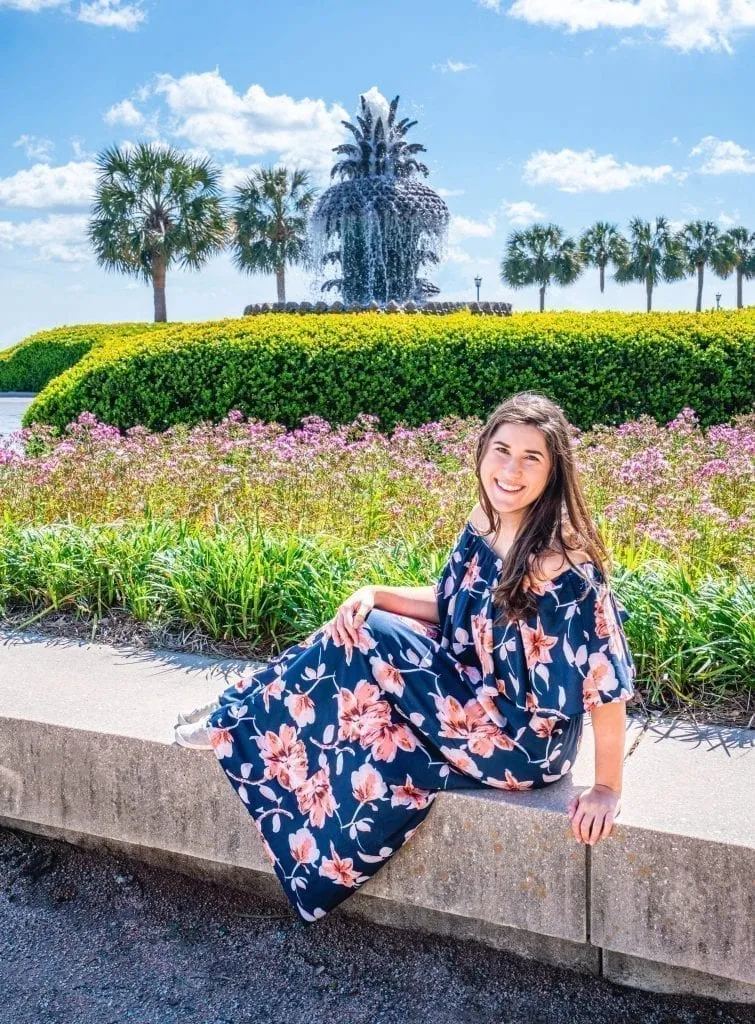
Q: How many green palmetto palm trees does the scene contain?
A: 7